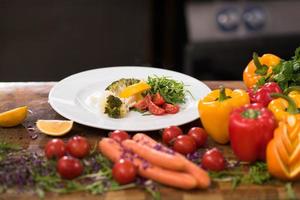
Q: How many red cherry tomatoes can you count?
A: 9